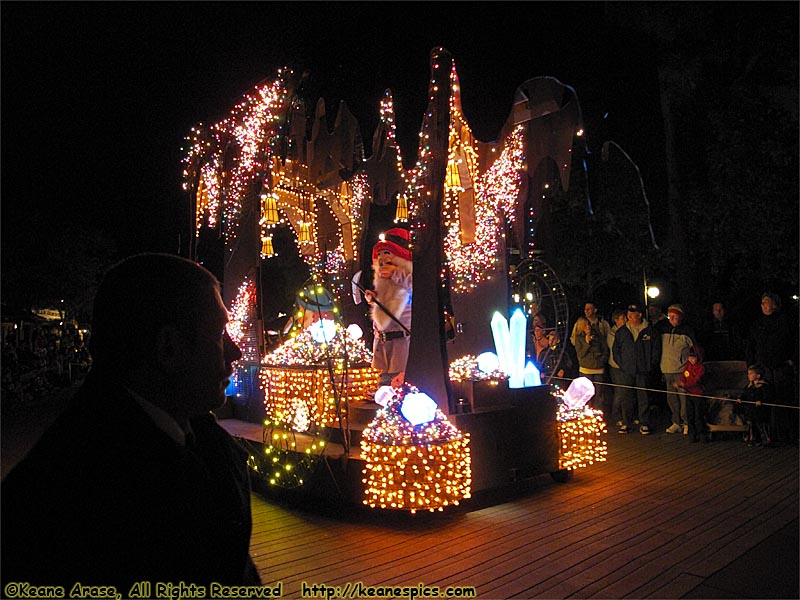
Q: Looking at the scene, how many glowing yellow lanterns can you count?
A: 5